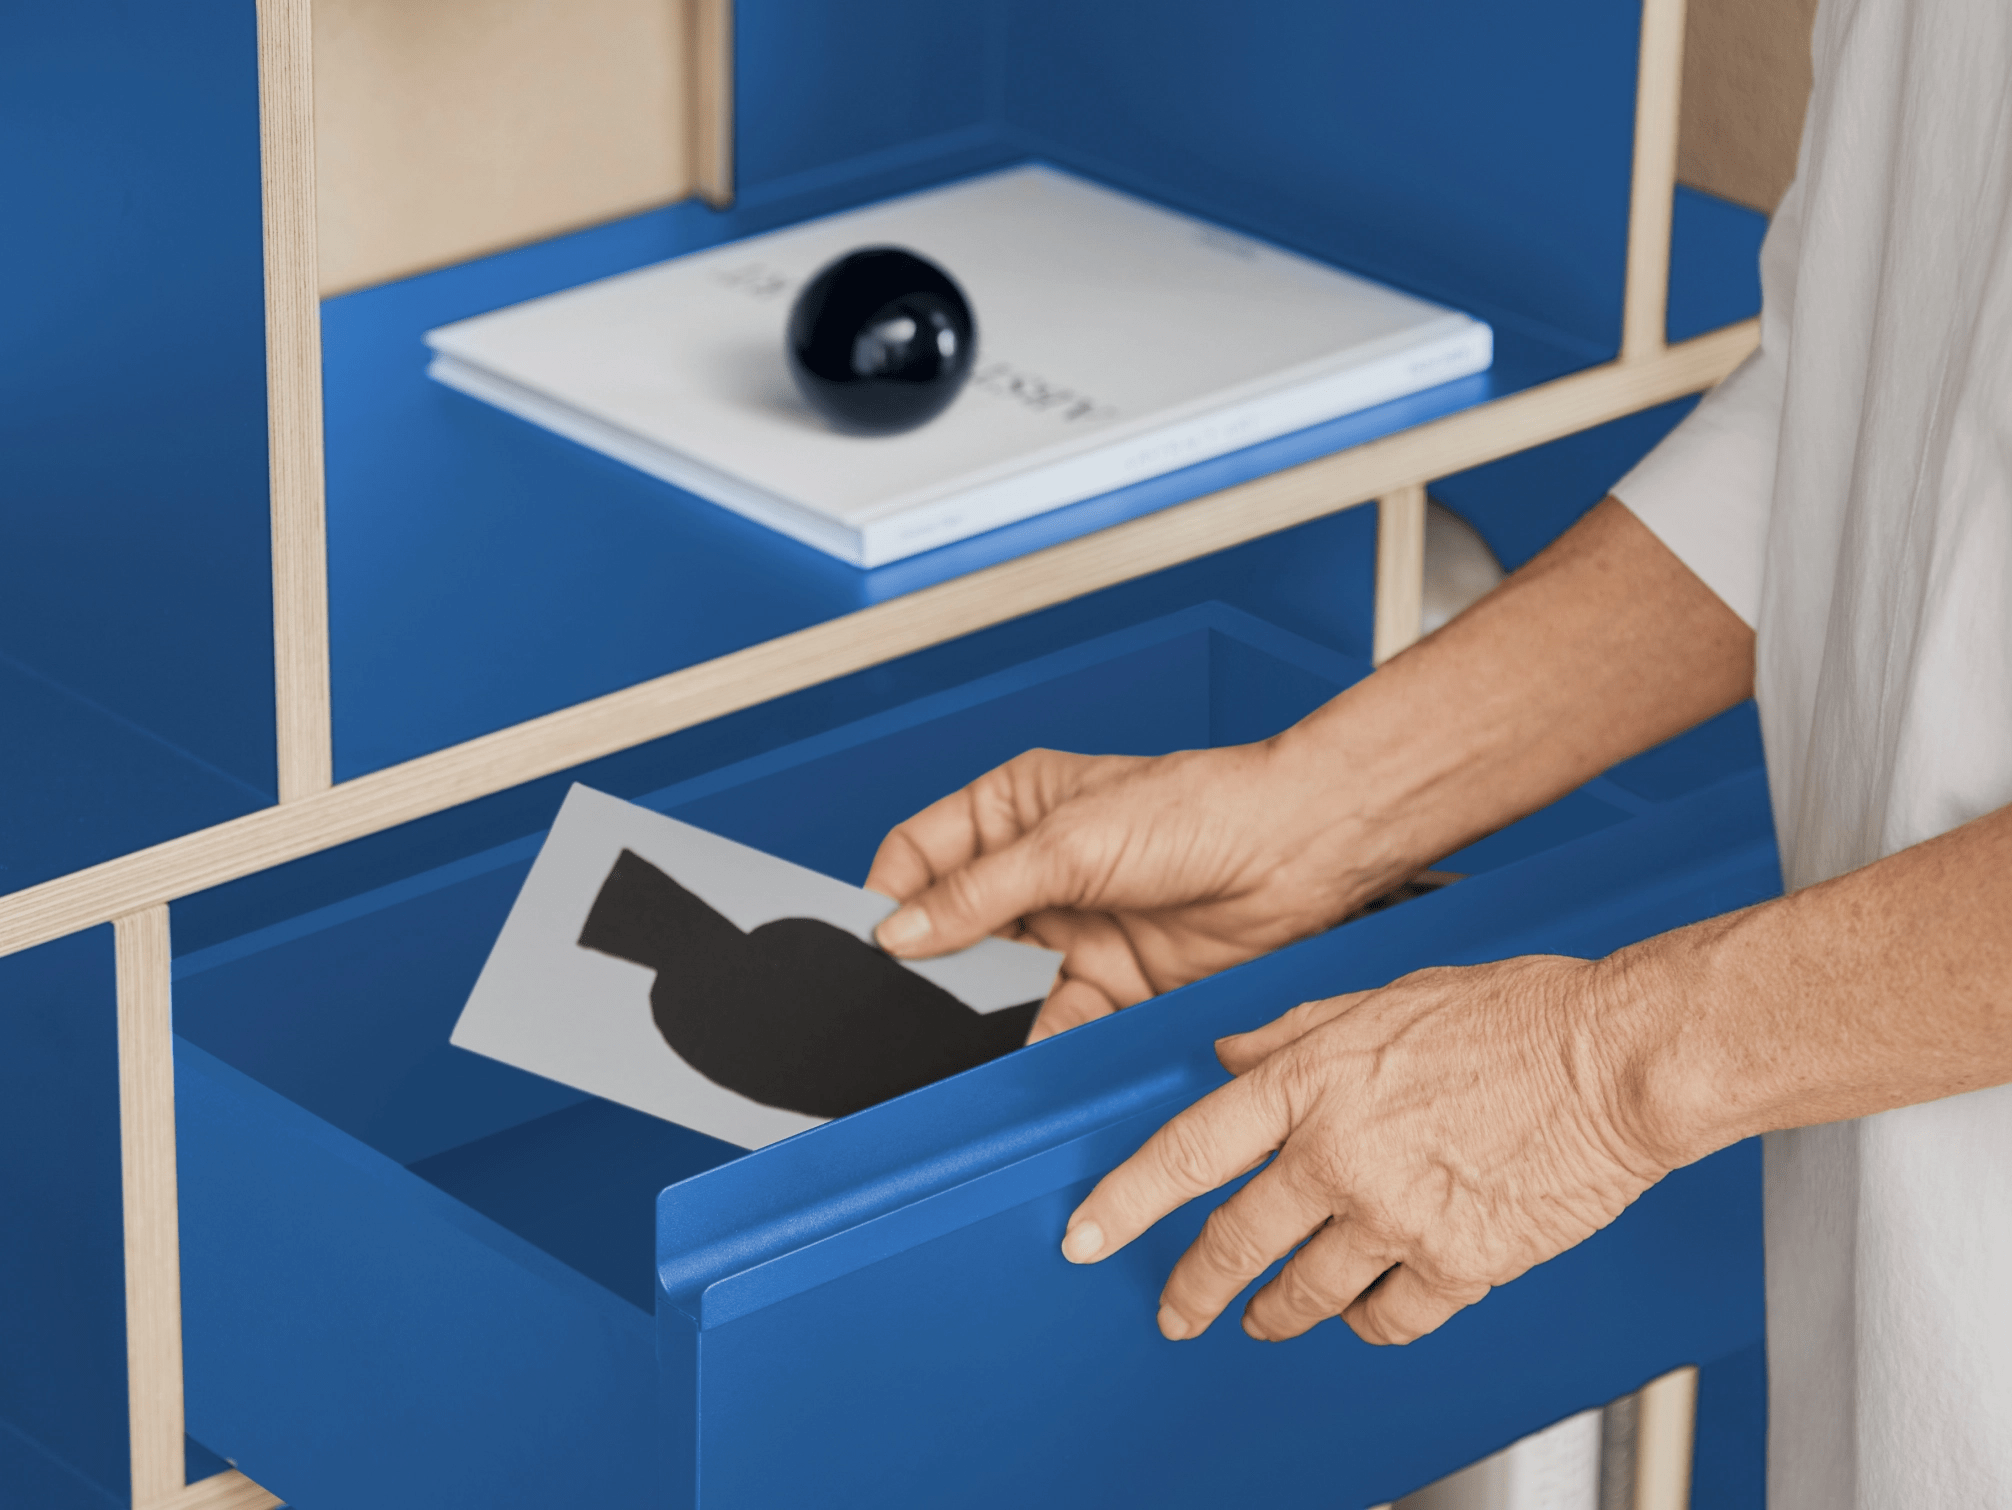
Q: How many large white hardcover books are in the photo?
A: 1